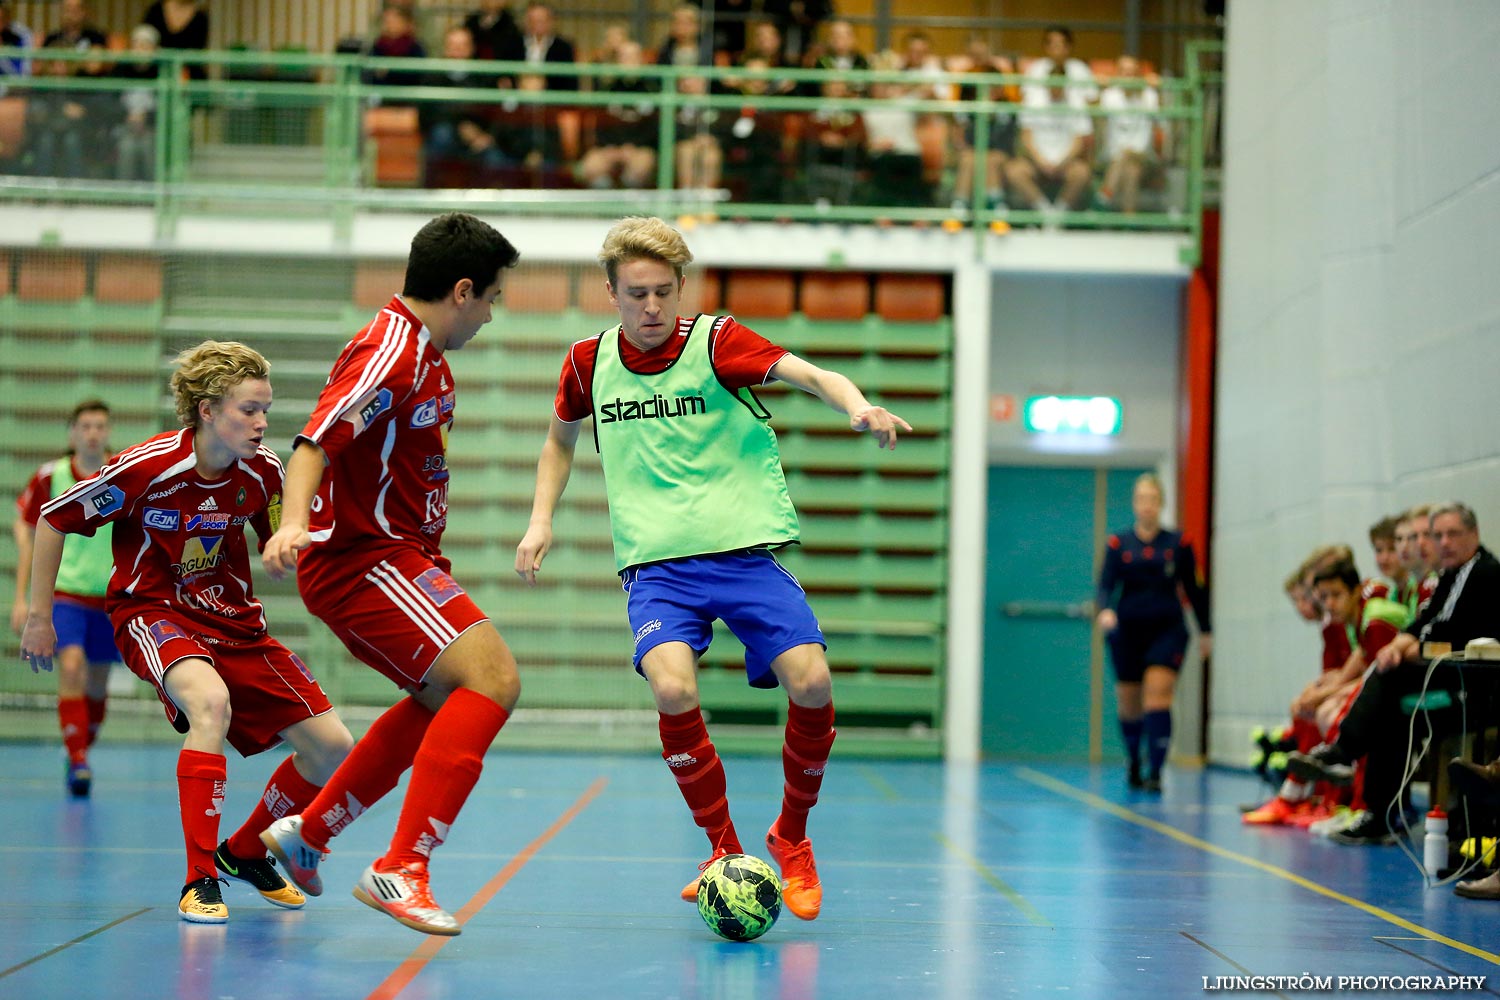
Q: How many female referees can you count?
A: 1